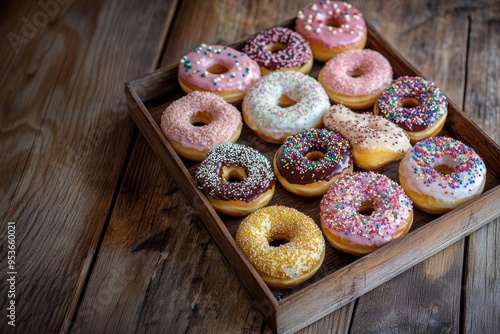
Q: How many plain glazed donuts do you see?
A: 0